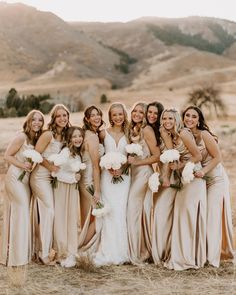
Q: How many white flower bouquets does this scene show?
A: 9